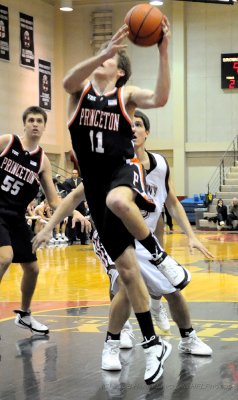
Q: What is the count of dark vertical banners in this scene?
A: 3